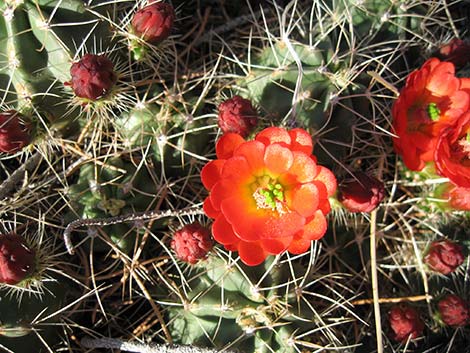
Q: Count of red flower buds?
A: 11